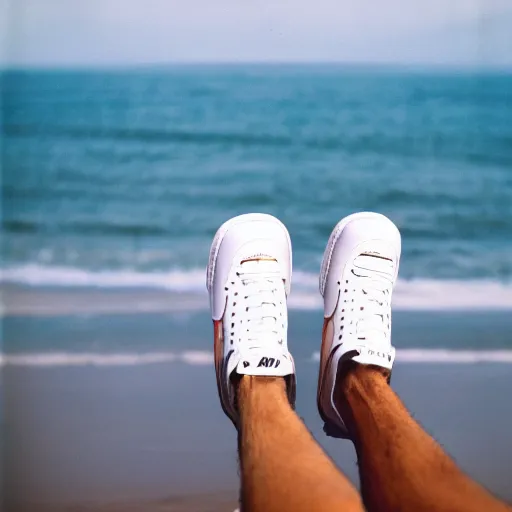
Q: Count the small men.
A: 0